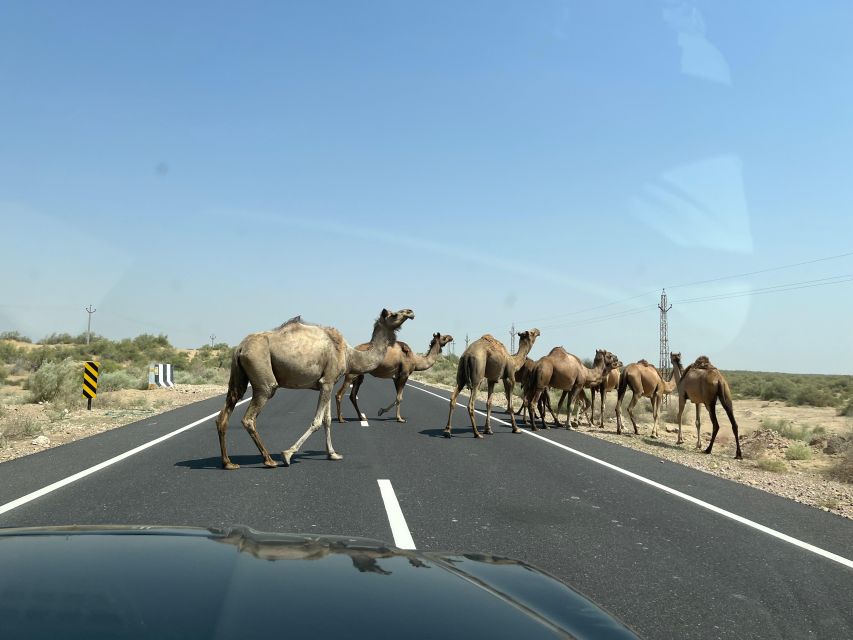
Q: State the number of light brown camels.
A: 1